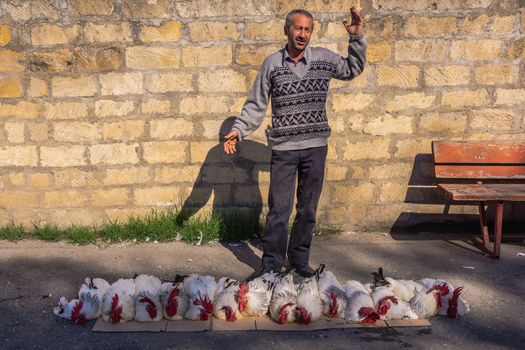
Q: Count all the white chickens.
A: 14